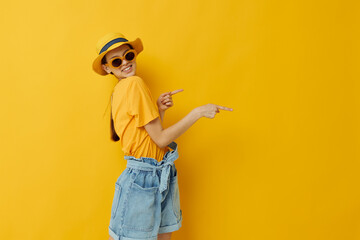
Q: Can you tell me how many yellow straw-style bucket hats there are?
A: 1